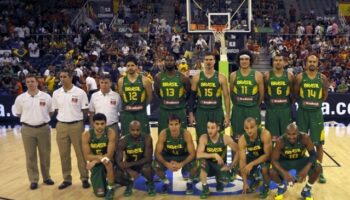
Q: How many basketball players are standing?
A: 6